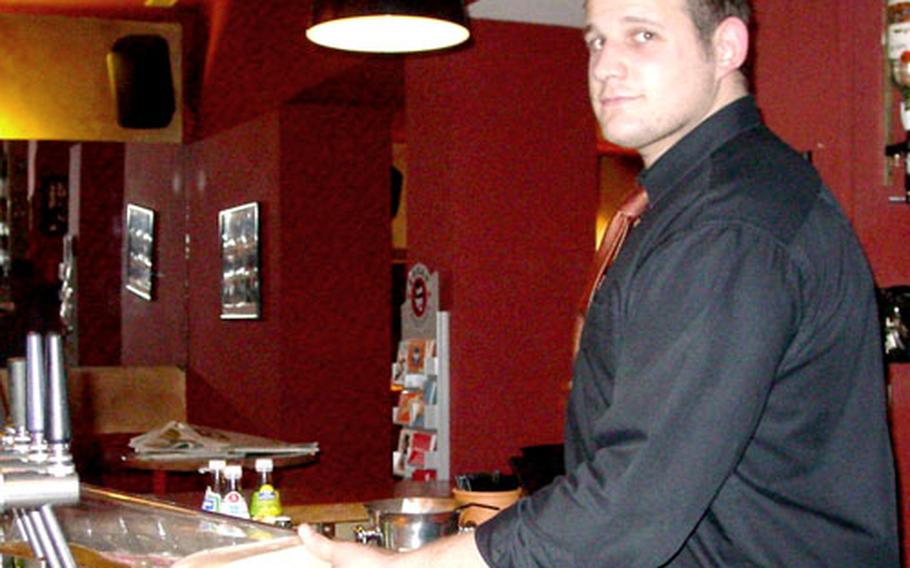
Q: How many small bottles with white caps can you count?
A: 3